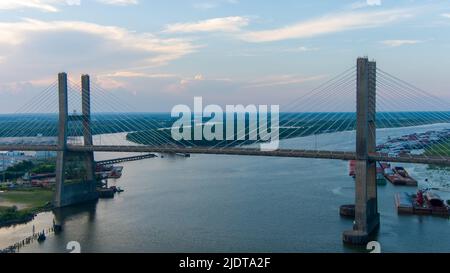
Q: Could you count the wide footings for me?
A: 2